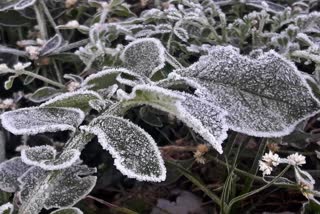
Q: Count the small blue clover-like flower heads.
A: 0